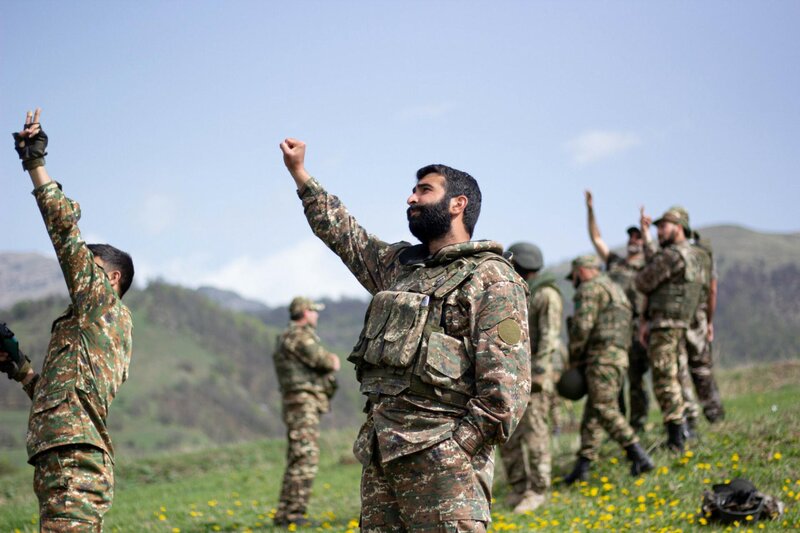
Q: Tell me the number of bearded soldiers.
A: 2